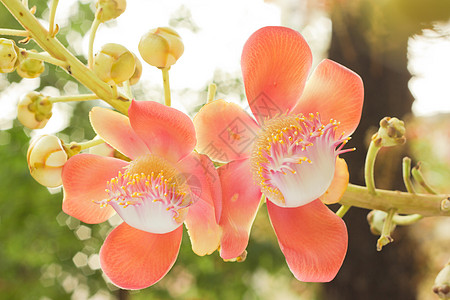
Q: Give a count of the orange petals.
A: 12